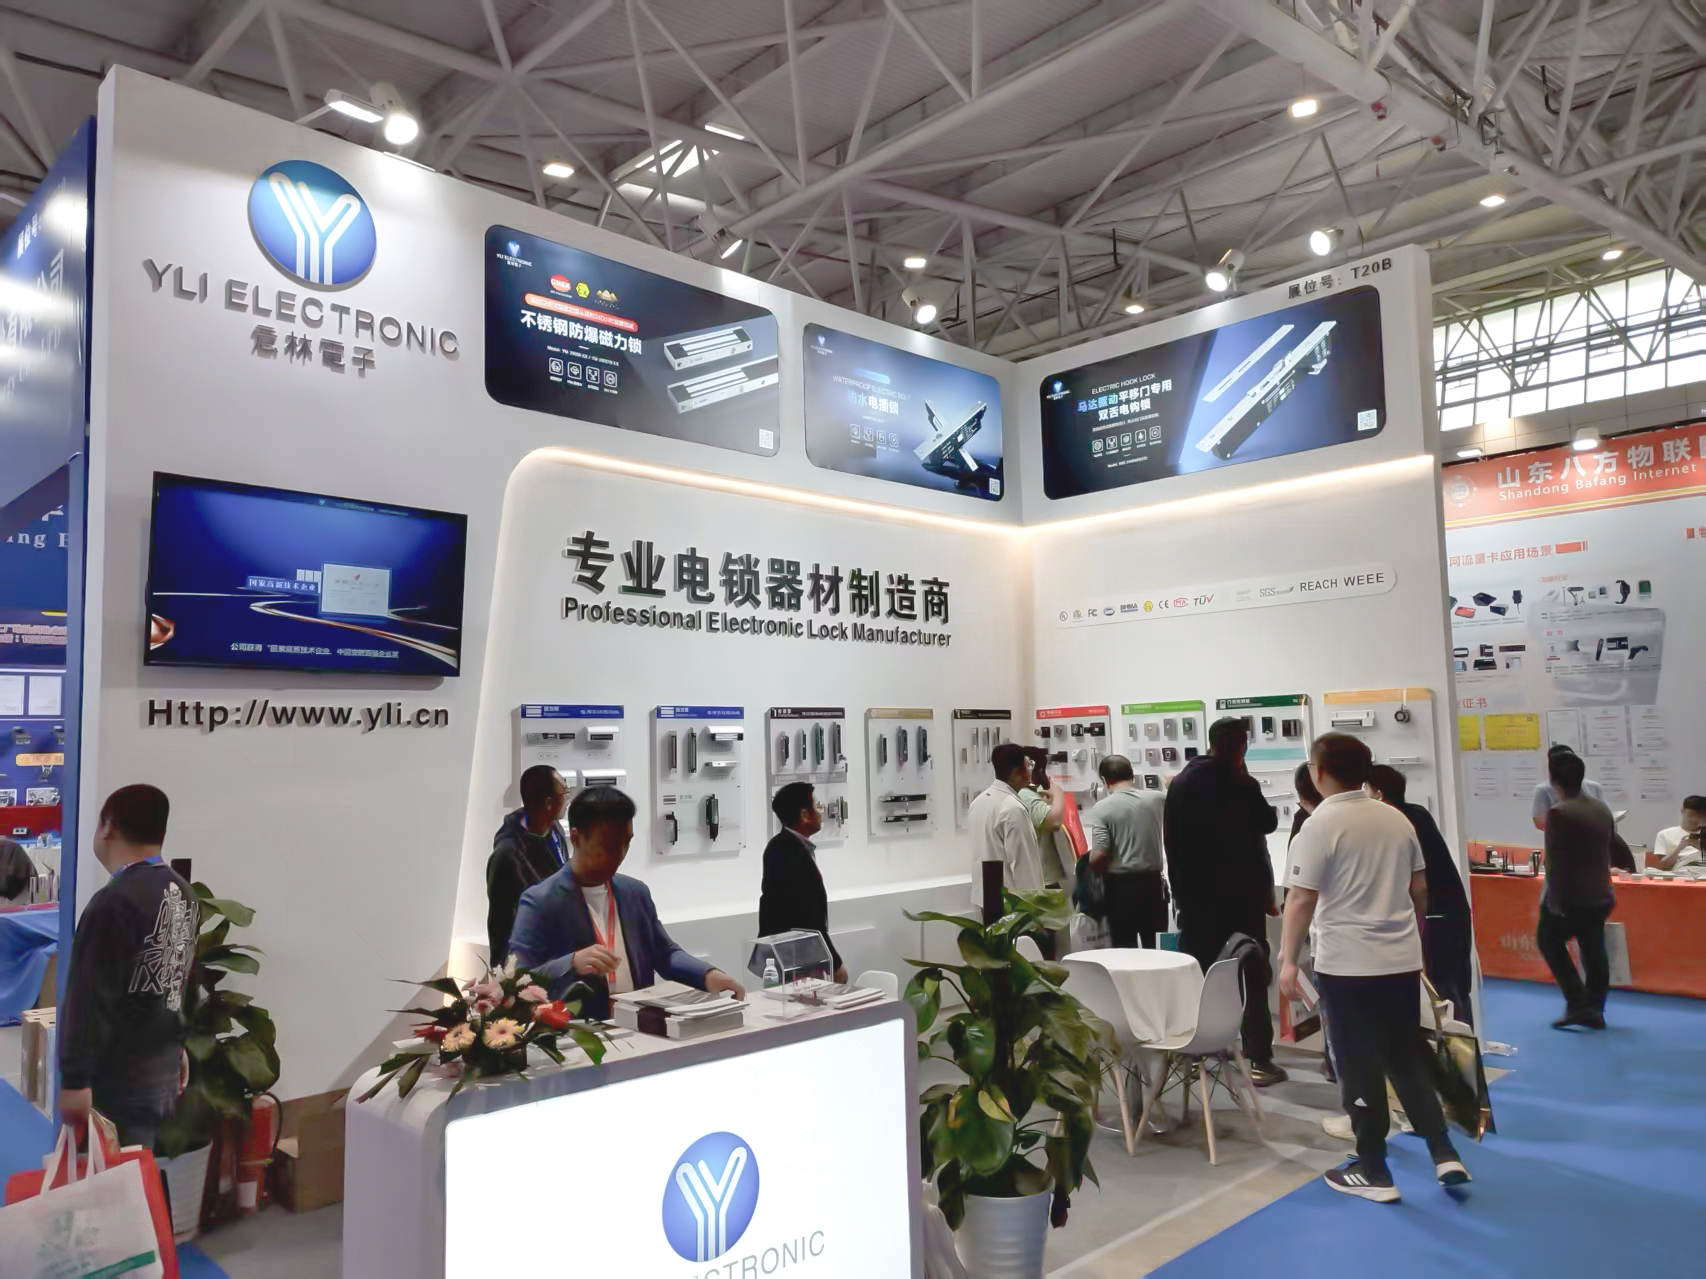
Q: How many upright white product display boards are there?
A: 9